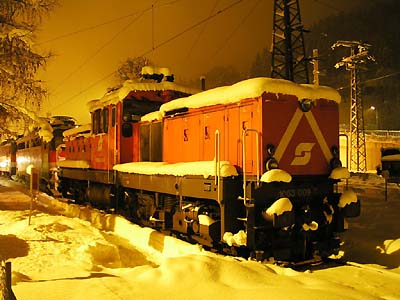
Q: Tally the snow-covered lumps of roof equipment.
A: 2